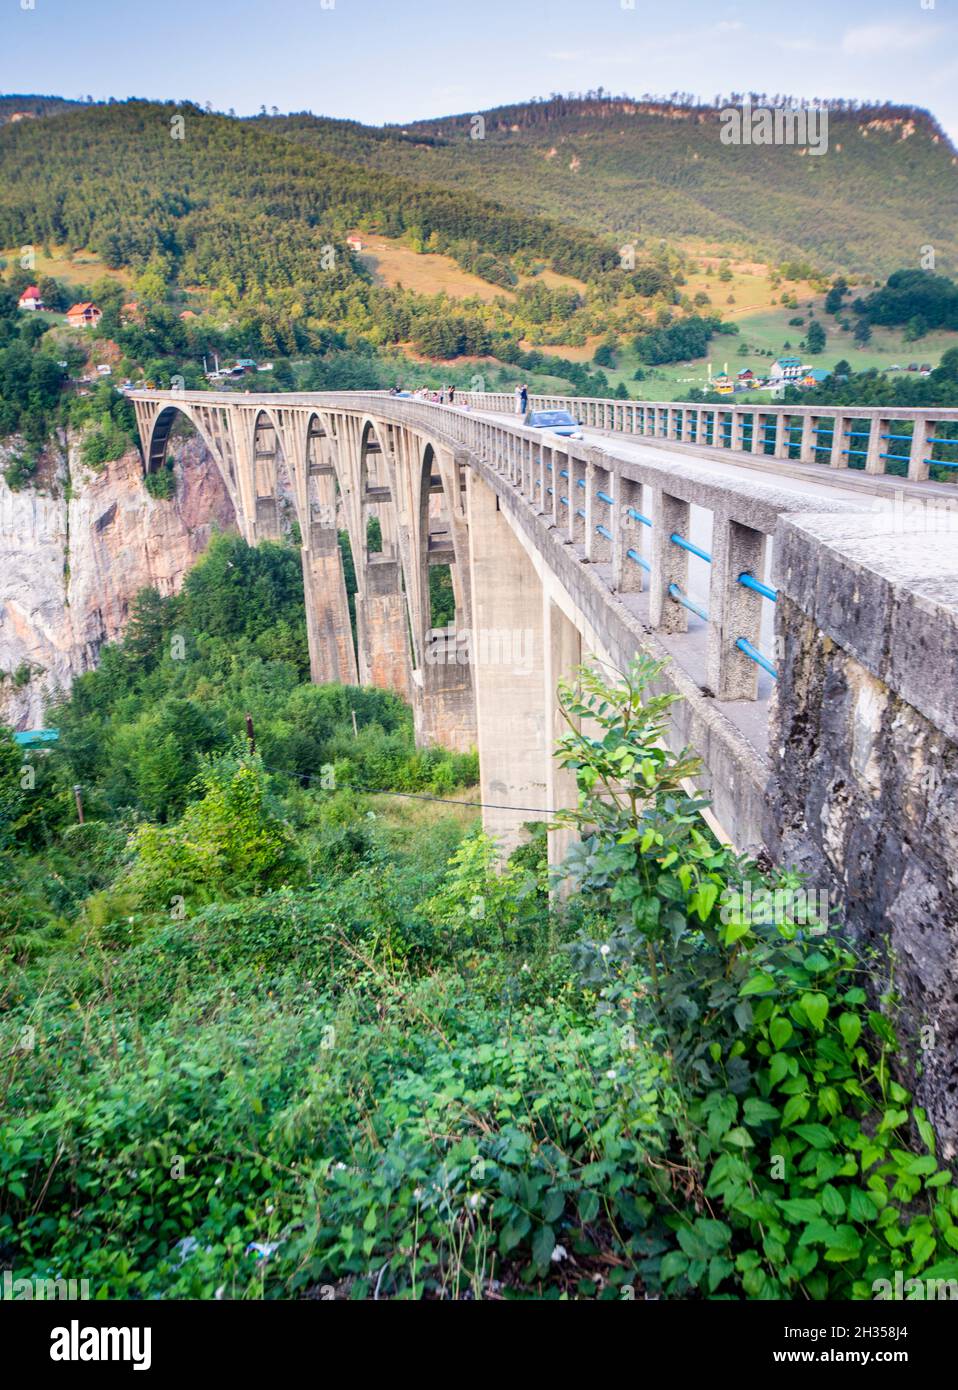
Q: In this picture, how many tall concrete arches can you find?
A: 5